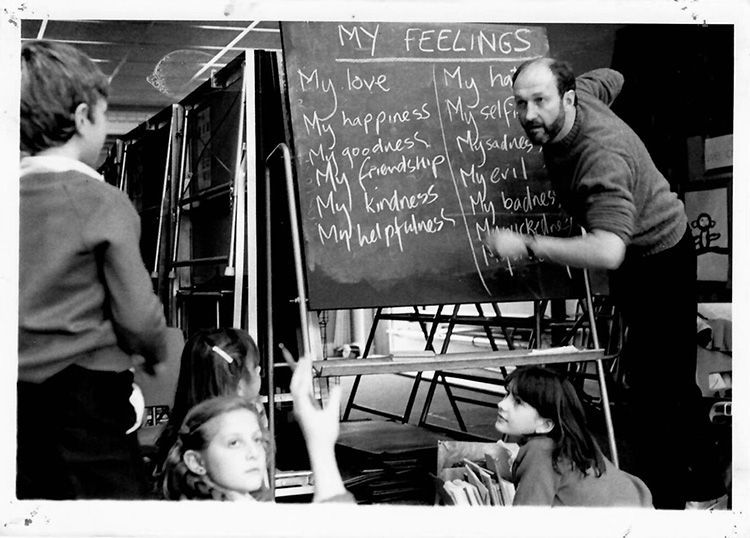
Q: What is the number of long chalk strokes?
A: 2